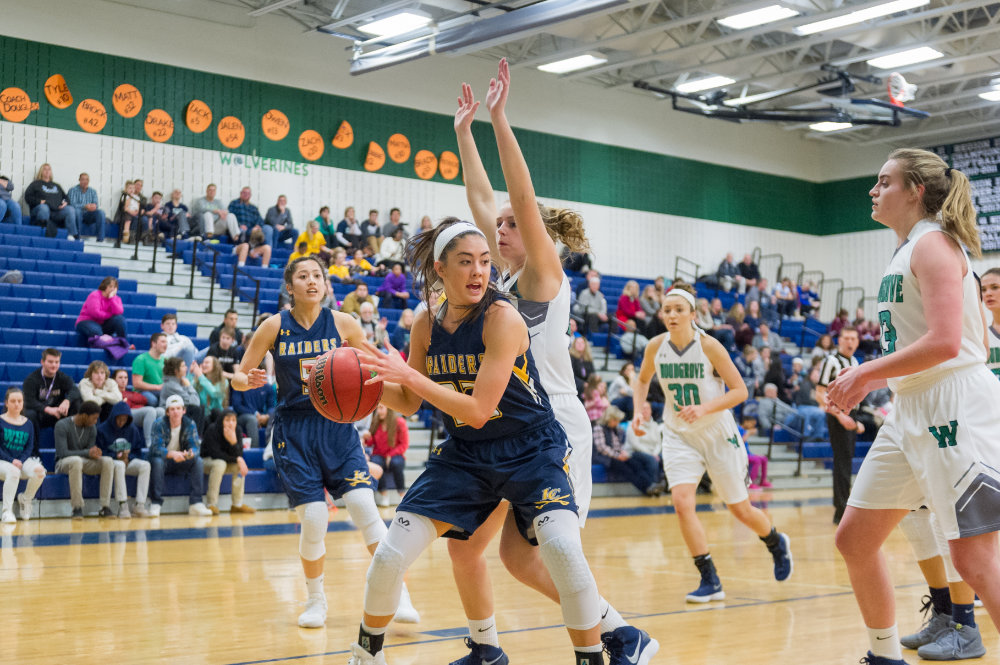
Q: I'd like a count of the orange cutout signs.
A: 14